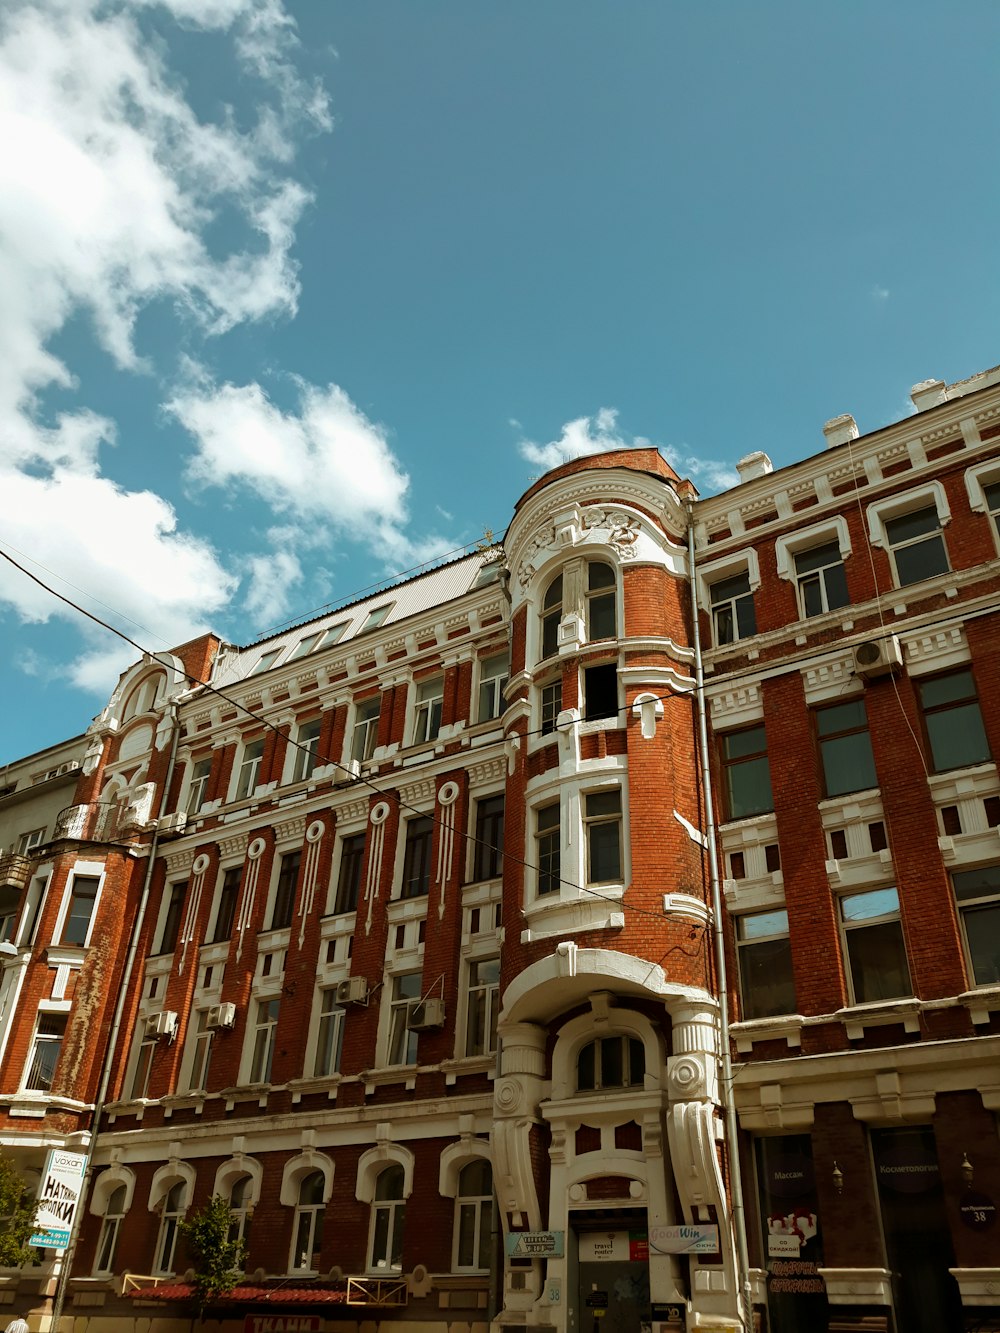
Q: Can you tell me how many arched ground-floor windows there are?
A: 6